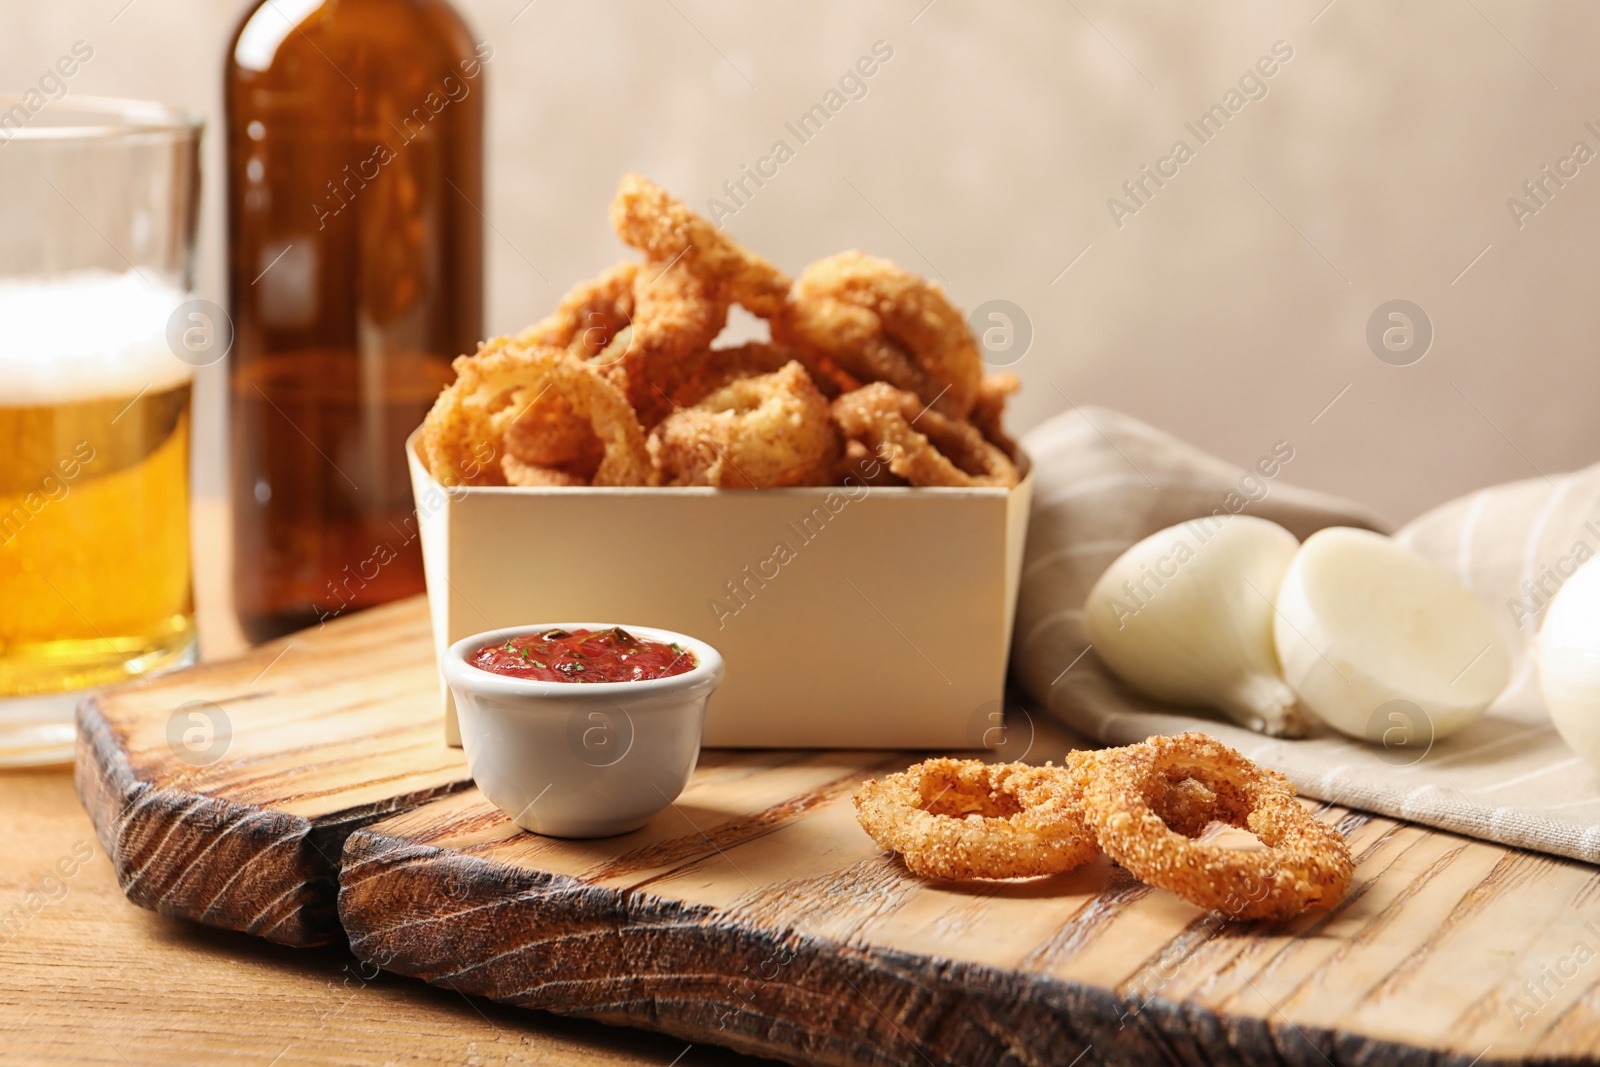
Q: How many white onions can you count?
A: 3